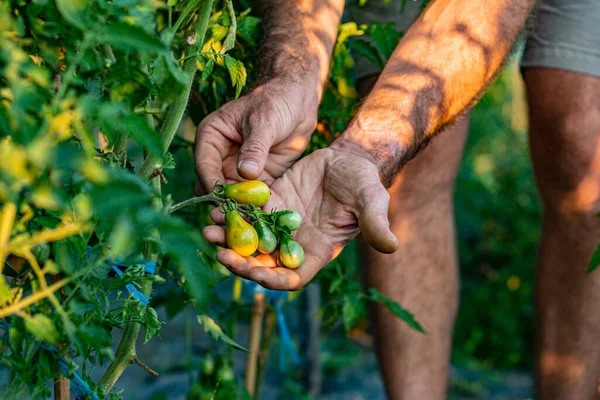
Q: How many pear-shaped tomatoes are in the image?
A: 5